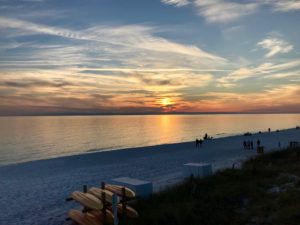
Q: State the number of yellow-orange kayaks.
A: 6